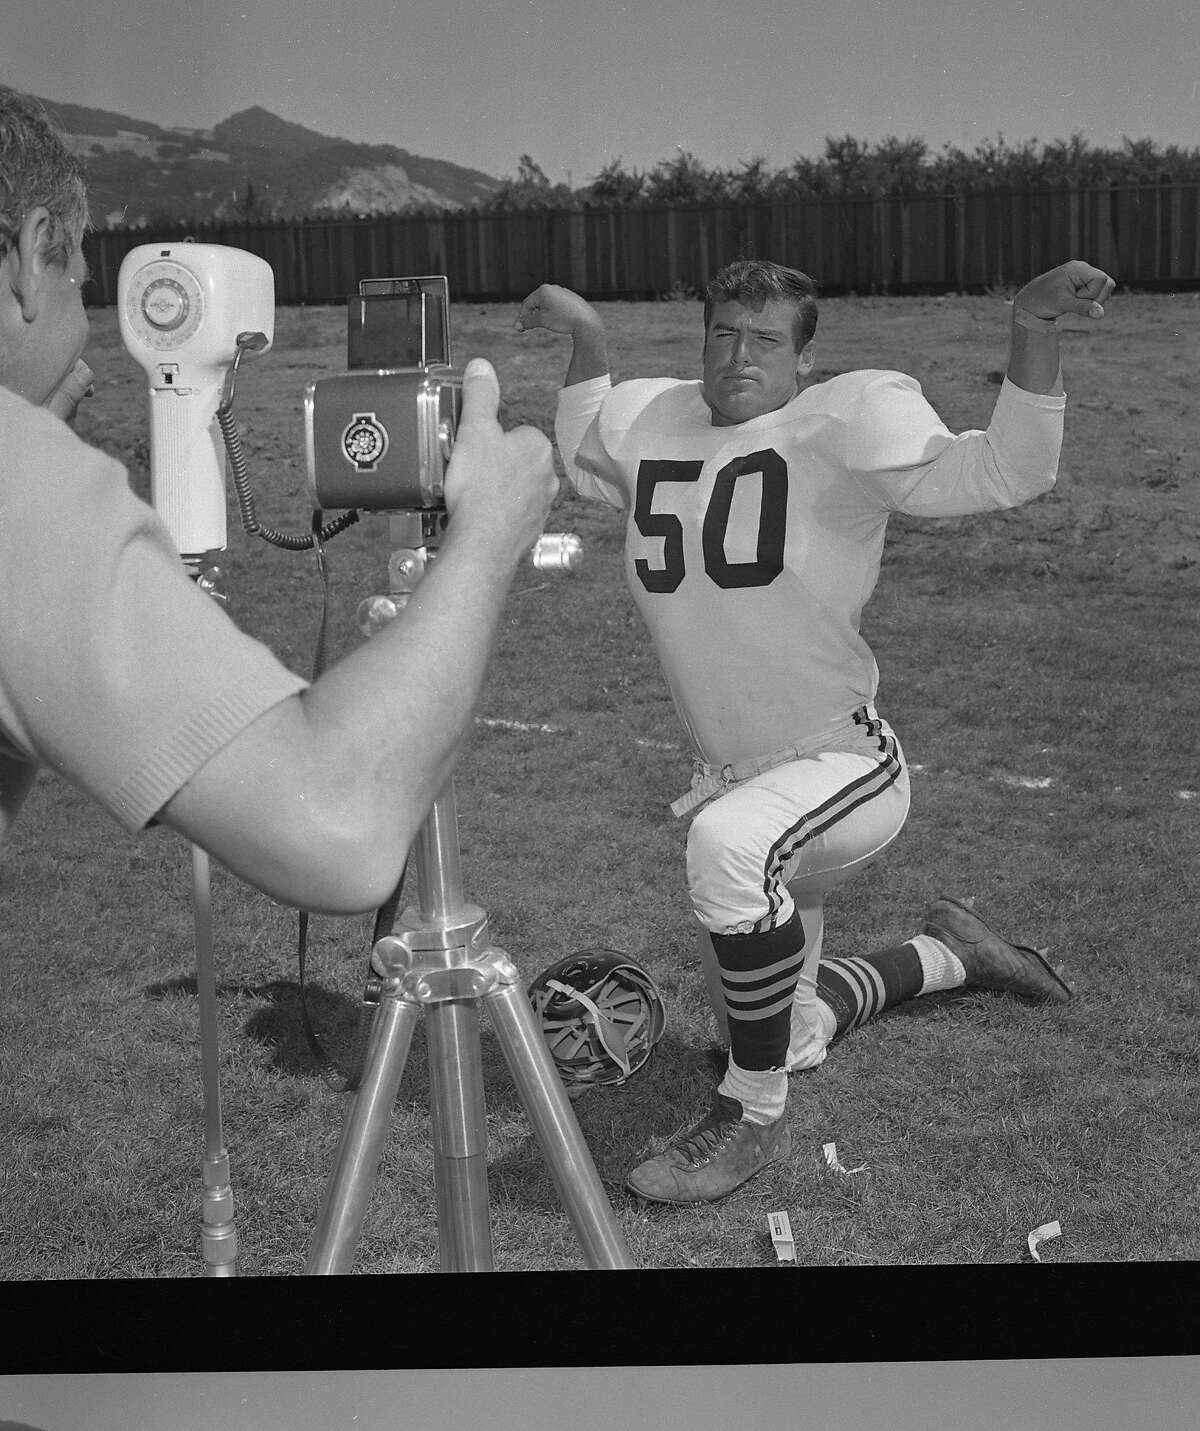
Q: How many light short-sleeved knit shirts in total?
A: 1